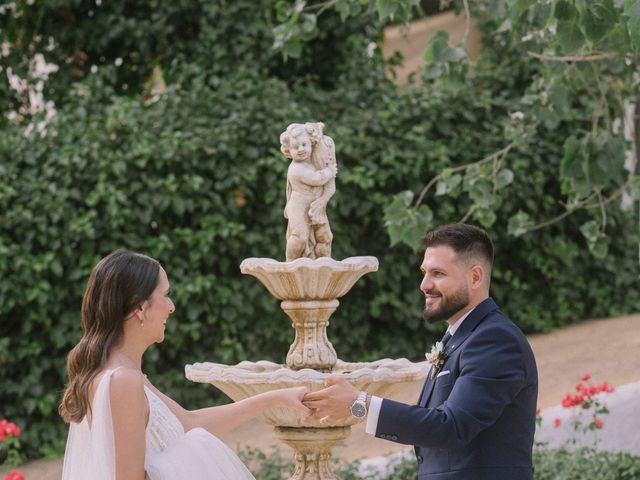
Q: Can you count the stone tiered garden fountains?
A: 1